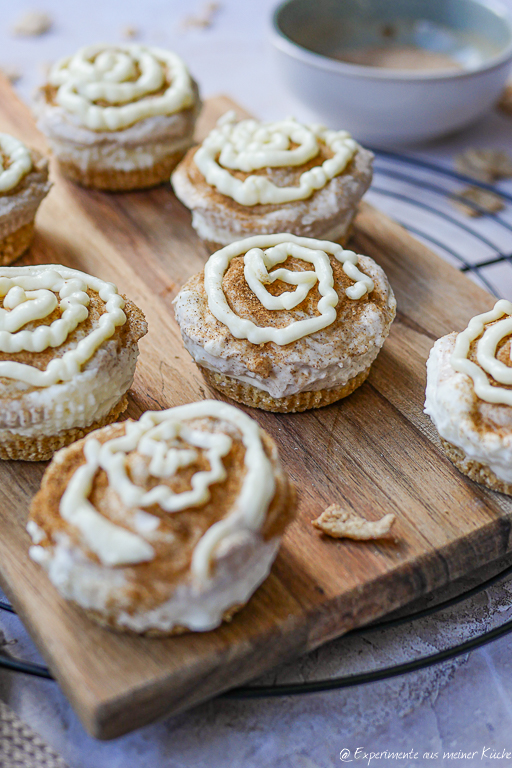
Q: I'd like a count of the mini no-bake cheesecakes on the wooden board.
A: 7